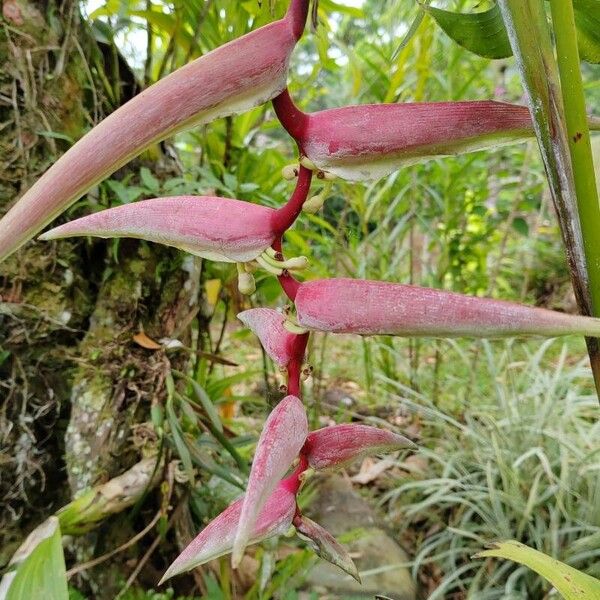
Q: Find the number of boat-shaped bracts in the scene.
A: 9